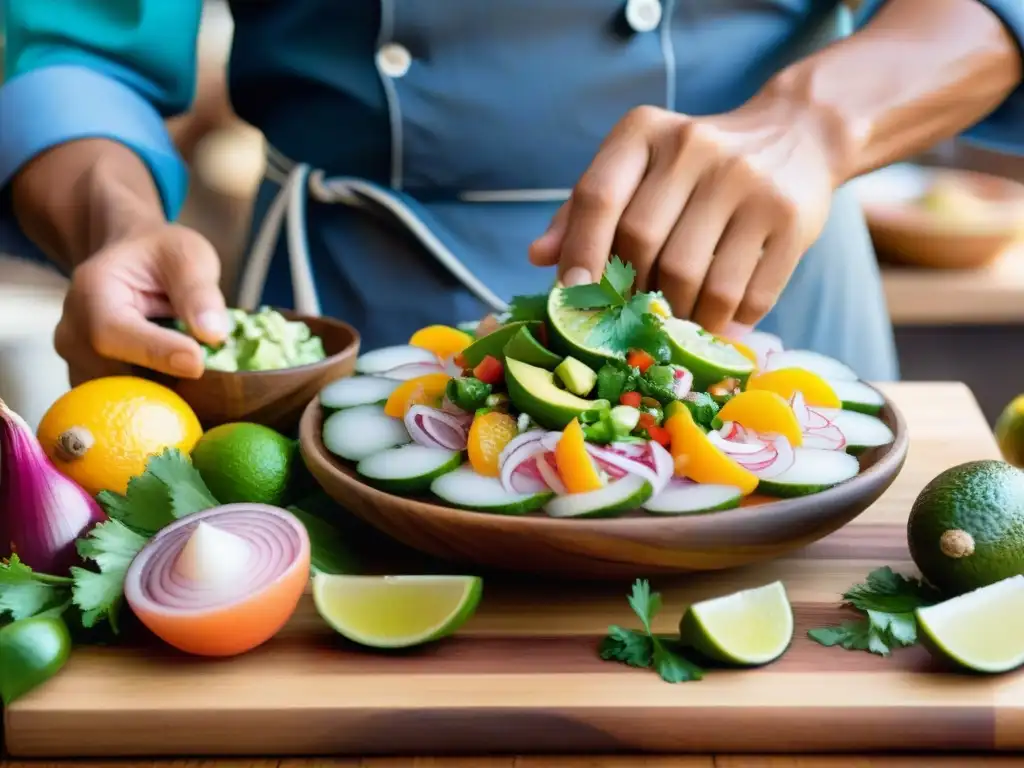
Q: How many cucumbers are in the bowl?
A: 11